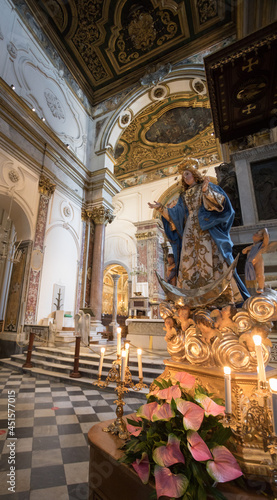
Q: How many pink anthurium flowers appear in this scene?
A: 12